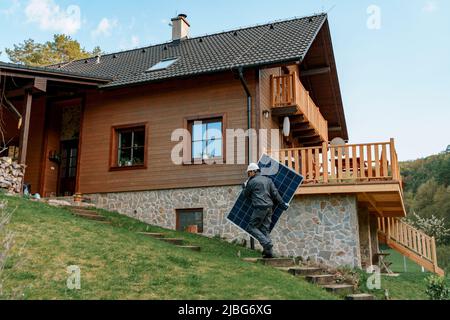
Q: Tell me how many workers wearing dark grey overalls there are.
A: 1